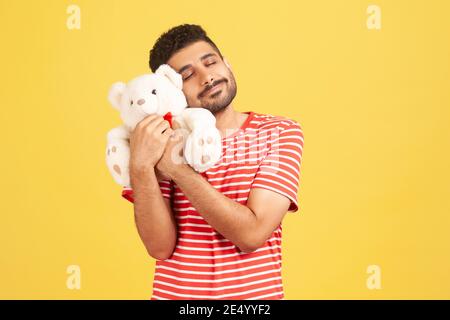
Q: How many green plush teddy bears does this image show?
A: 0